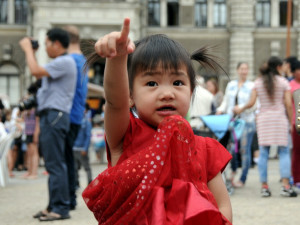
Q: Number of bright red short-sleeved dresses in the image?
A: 1